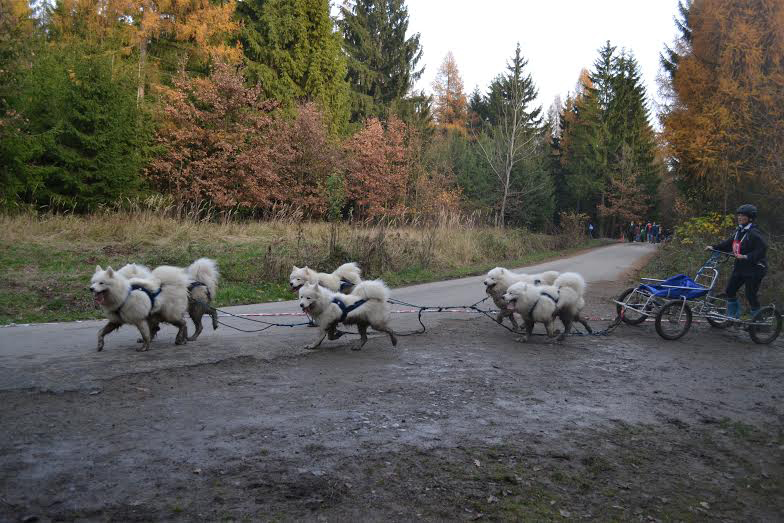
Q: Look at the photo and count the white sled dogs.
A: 6